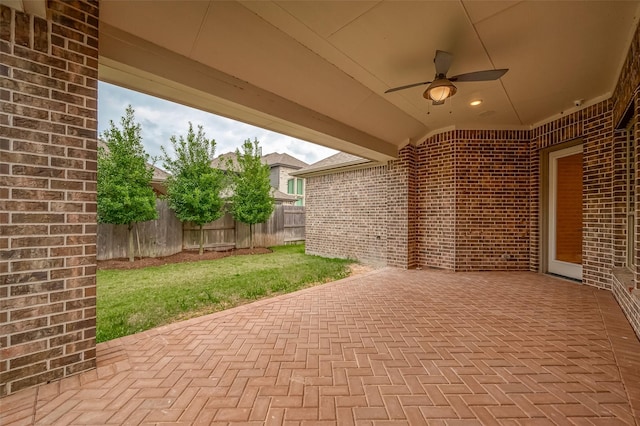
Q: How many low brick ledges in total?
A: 1